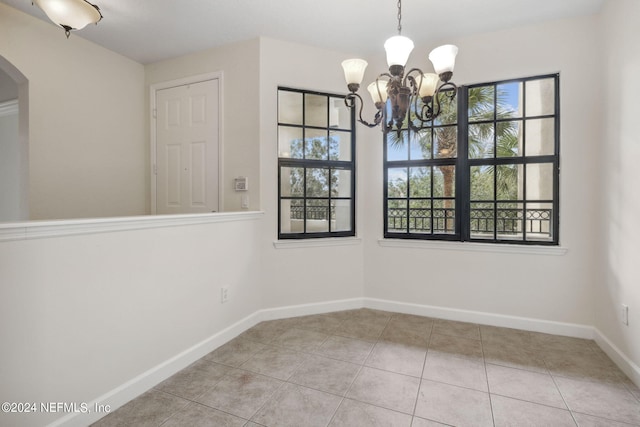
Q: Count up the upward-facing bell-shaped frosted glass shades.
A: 5